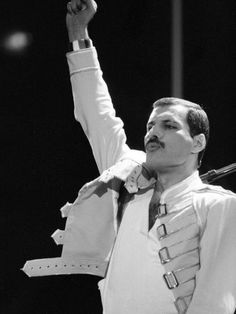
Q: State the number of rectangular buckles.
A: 5